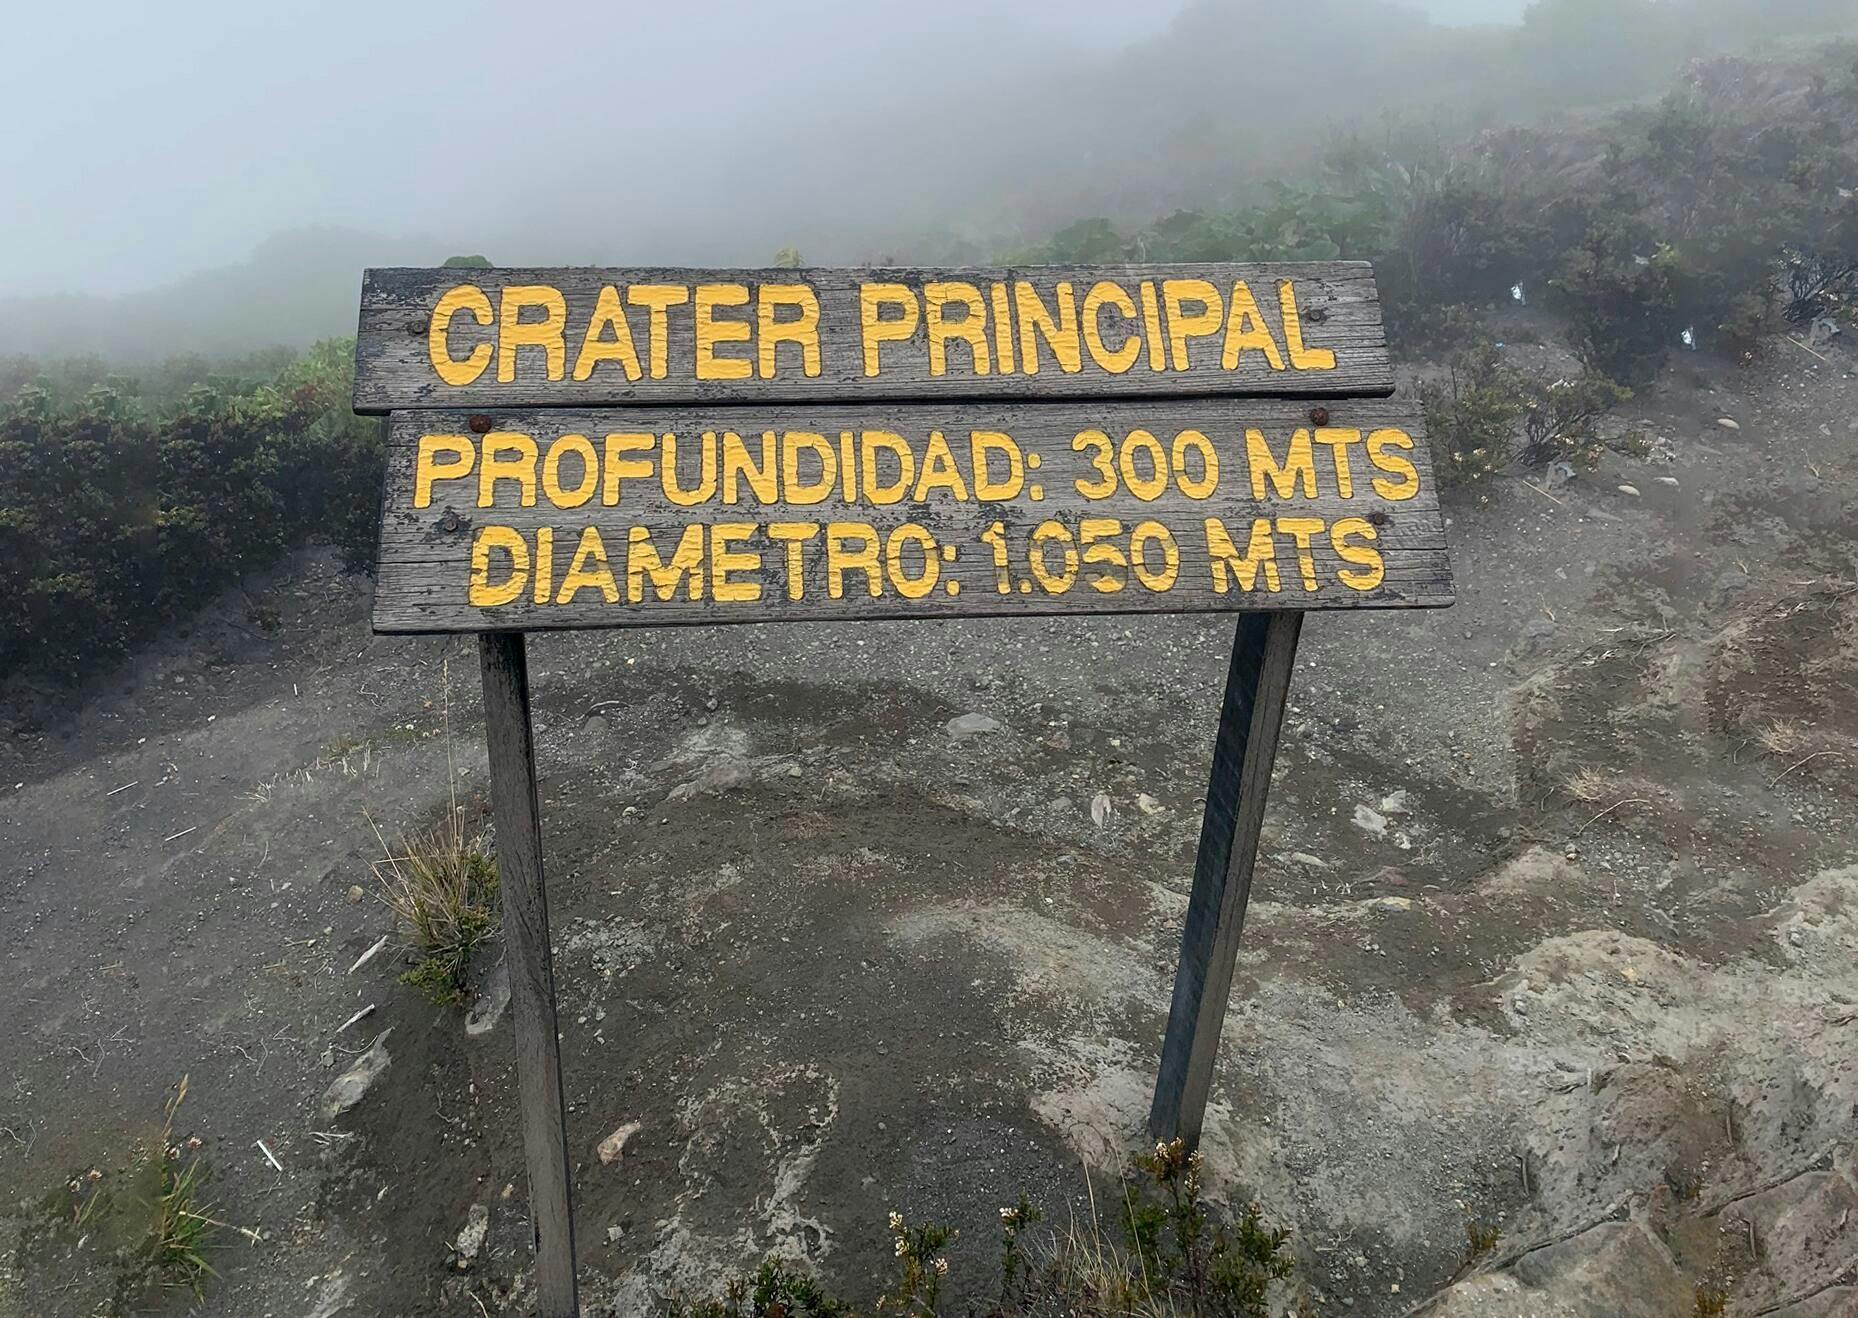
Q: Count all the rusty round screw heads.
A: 2